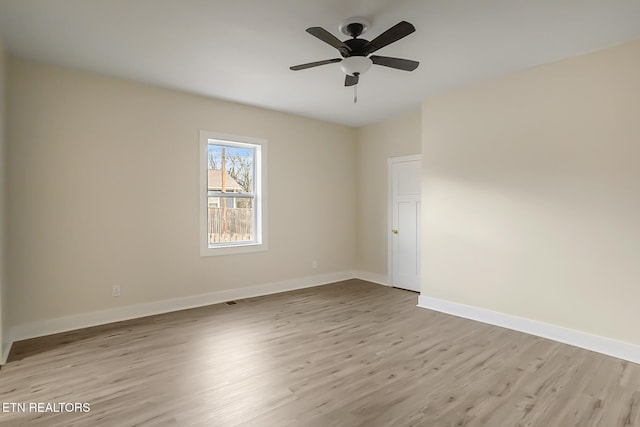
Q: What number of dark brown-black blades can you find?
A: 5